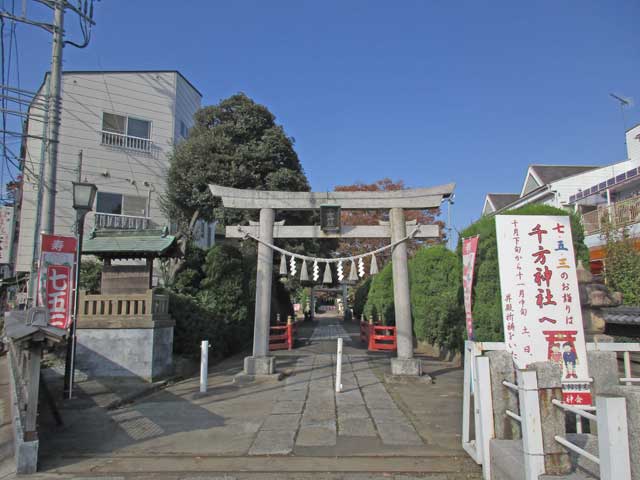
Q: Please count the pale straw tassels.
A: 5